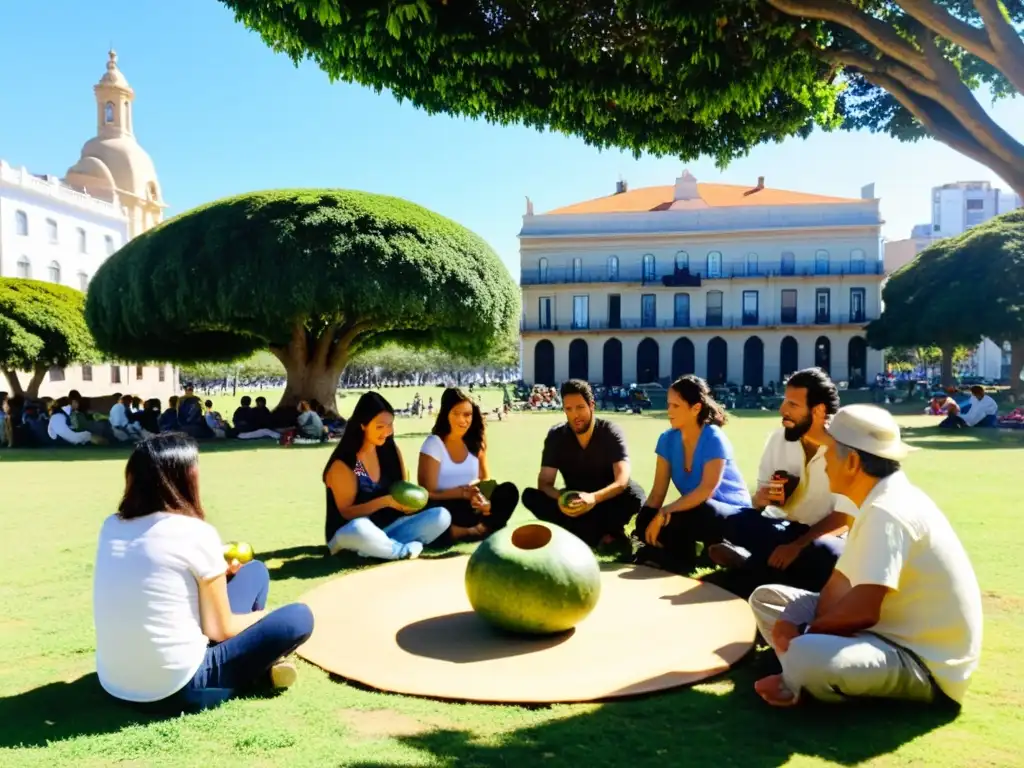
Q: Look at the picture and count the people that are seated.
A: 7